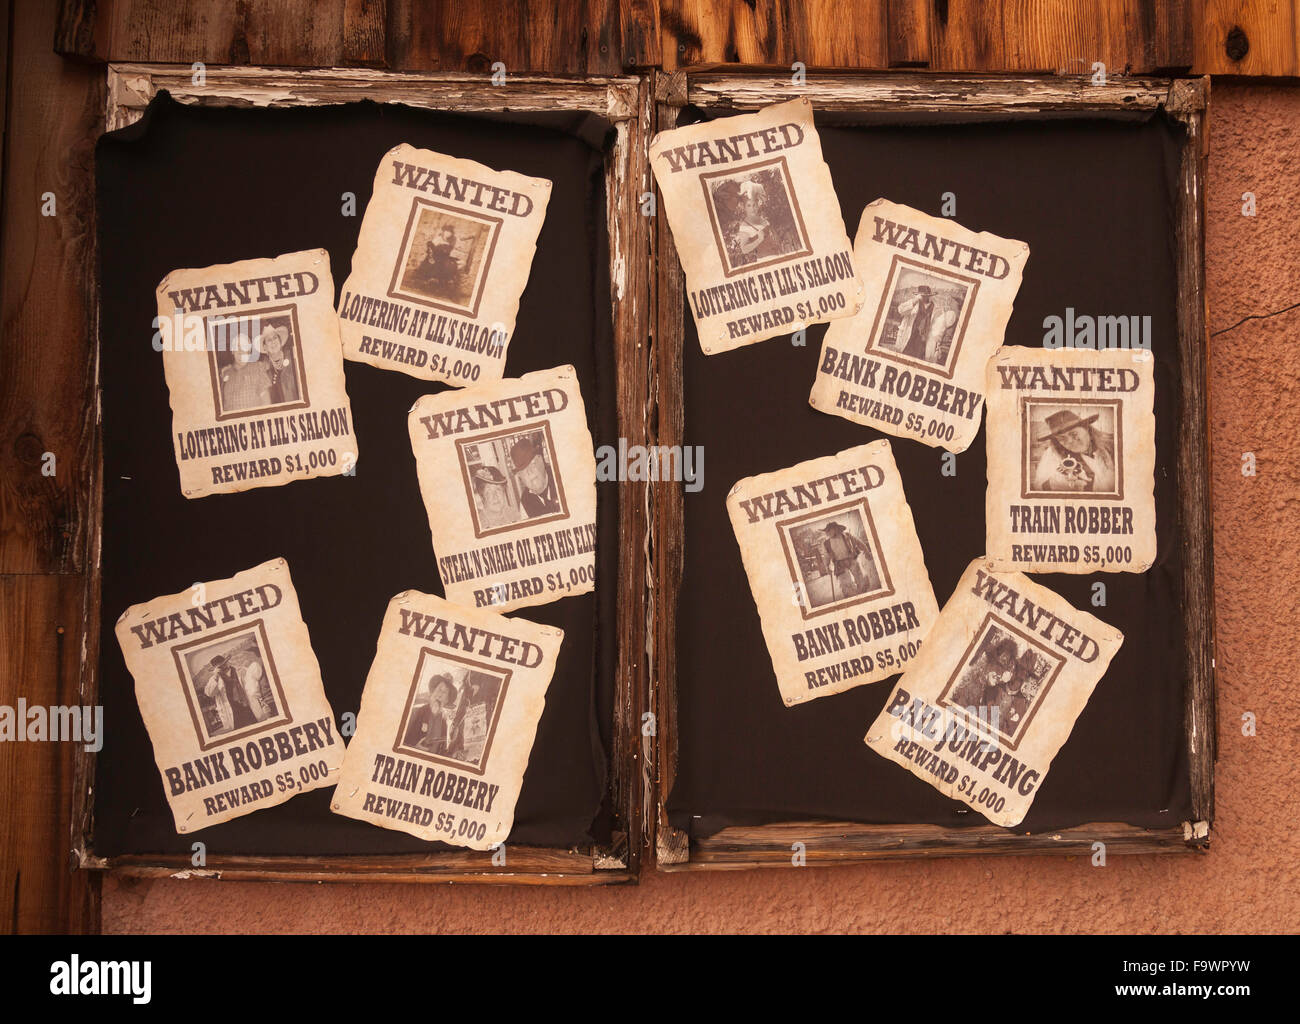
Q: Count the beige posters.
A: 10